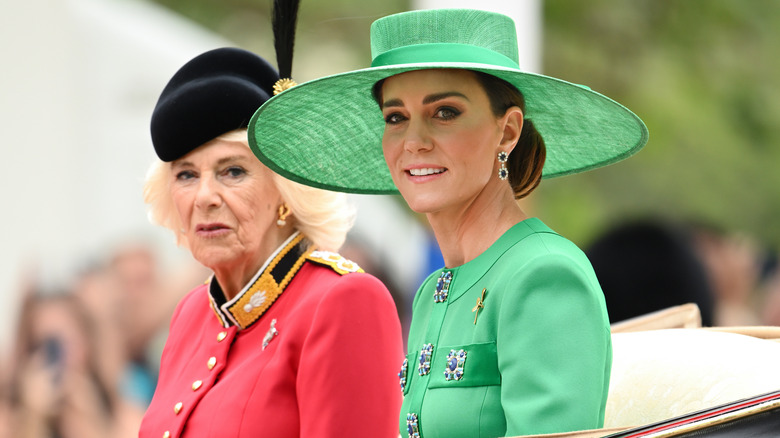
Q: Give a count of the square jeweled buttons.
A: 5